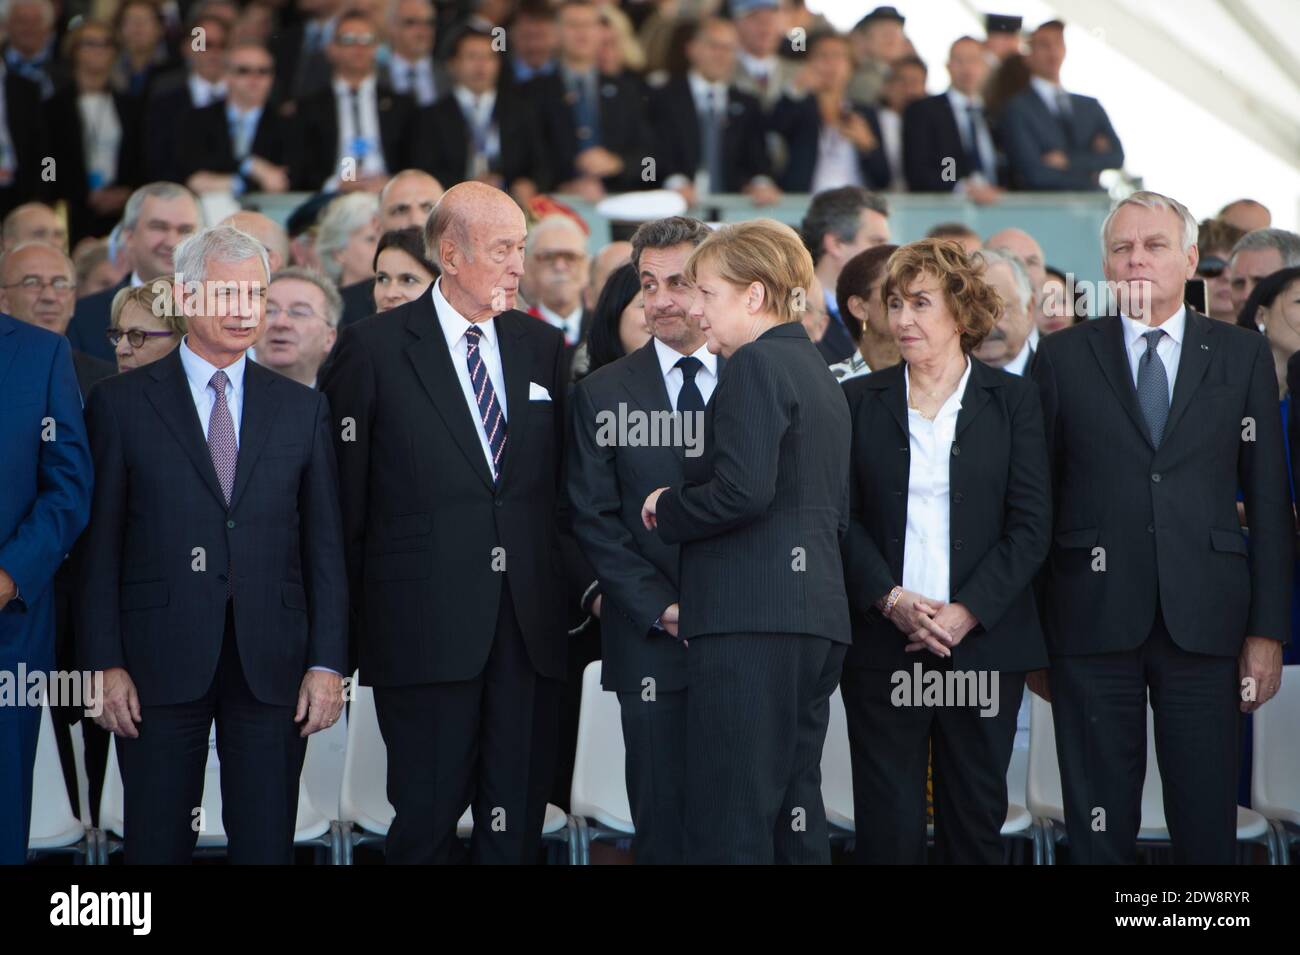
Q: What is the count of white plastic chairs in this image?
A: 7